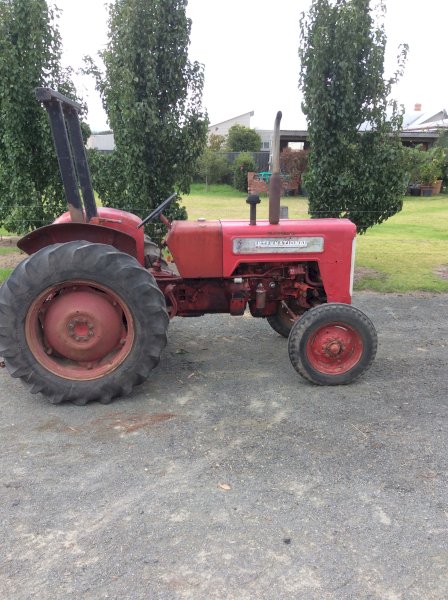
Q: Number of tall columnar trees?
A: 3